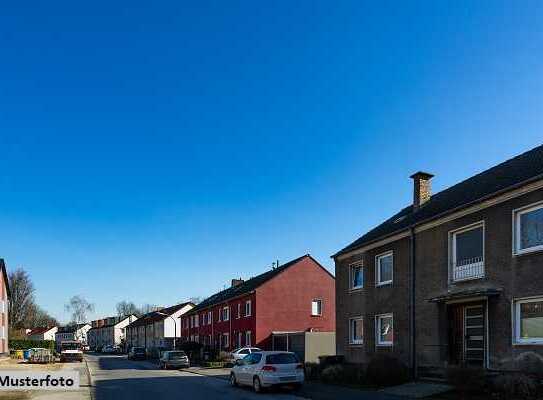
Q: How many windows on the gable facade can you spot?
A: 1